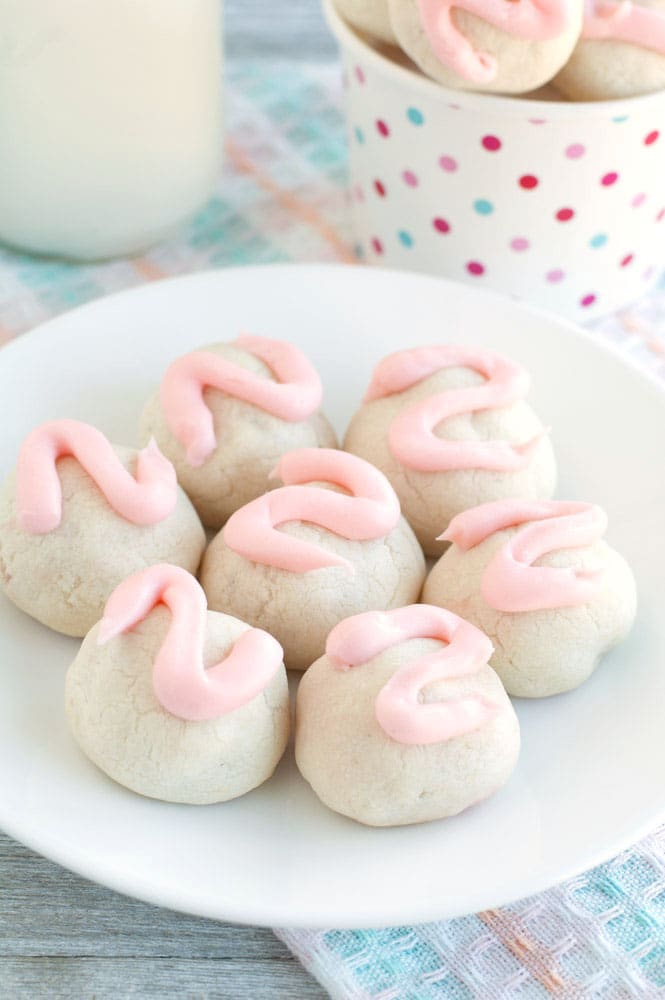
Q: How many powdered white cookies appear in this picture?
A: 10